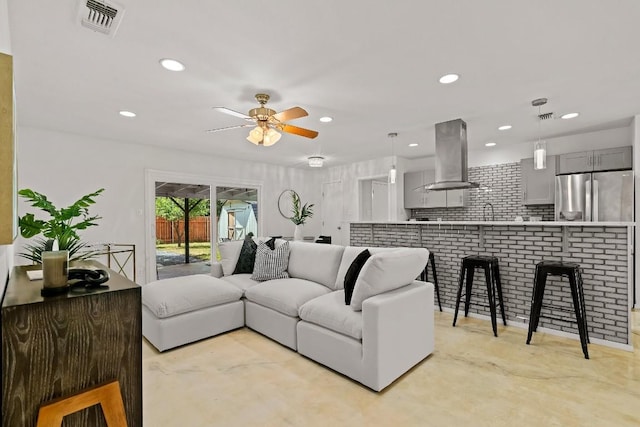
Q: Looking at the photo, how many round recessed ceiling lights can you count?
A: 8